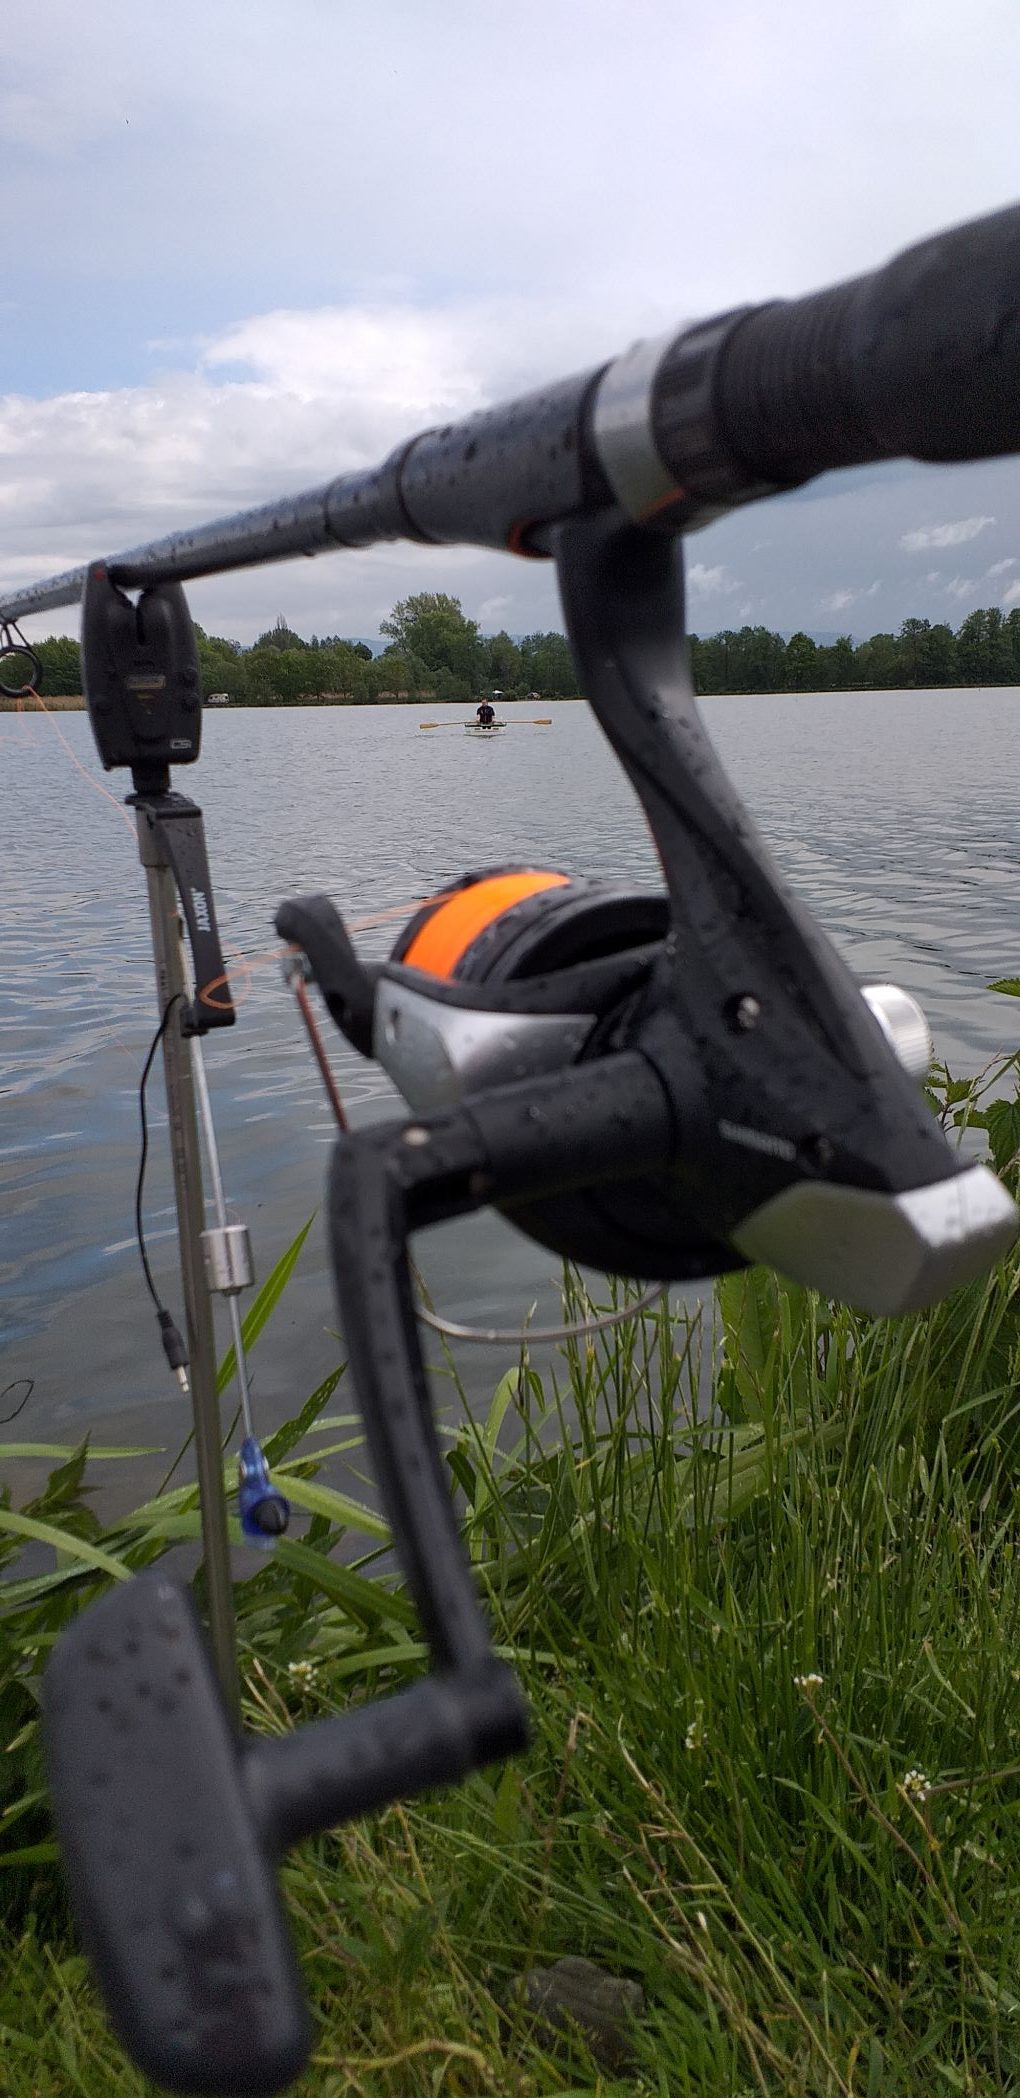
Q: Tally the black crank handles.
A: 1